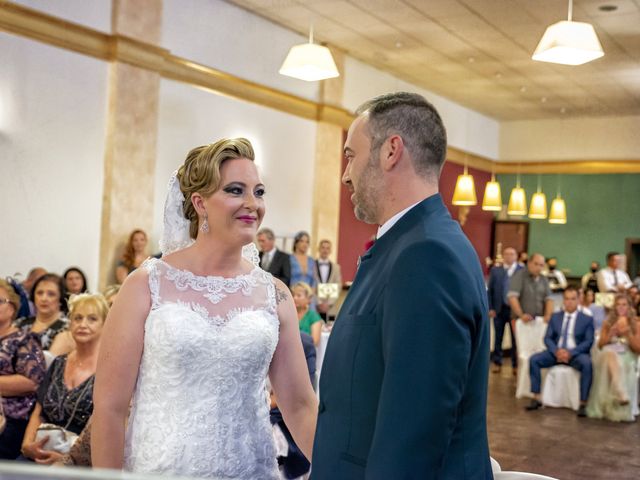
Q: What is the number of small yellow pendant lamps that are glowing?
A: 5